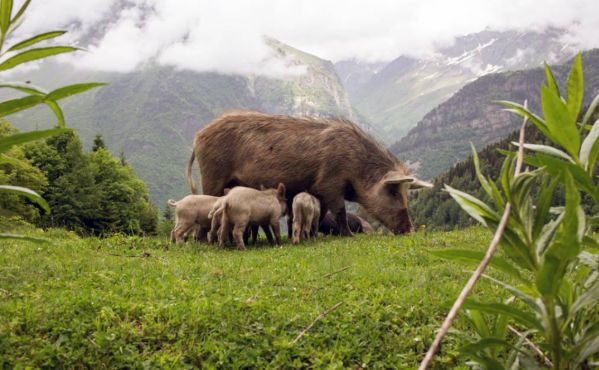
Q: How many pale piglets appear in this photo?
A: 4